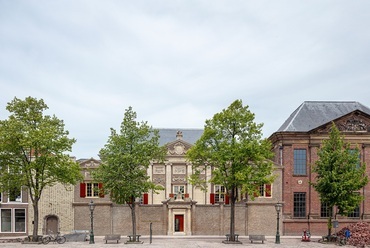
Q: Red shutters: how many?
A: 10